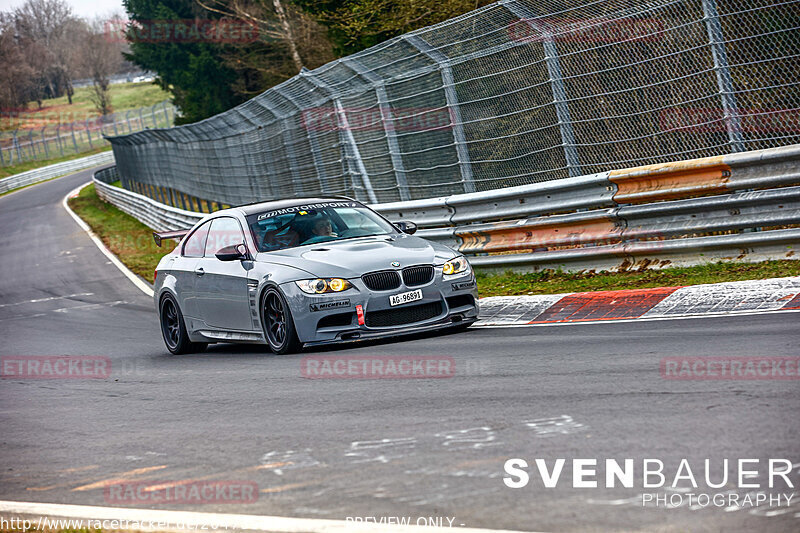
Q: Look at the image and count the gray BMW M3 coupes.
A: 1